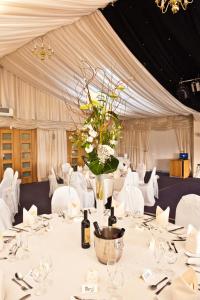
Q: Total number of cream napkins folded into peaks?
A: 6